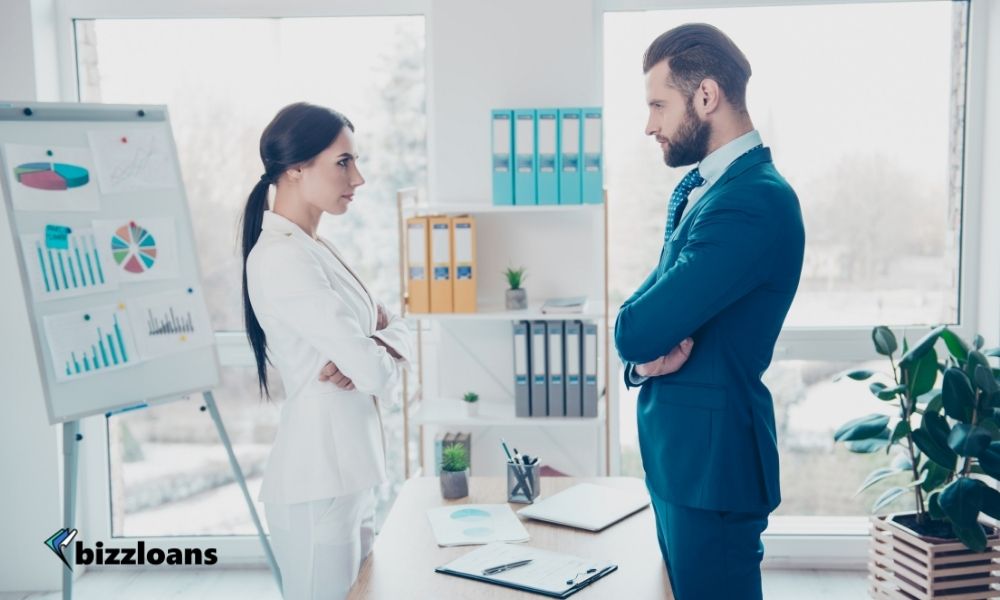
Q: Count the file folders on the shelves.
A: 13